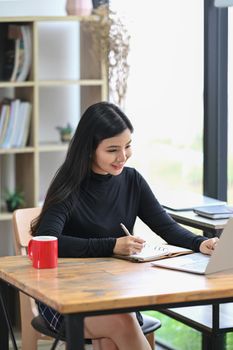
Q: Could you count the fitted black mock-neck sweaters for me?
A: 1